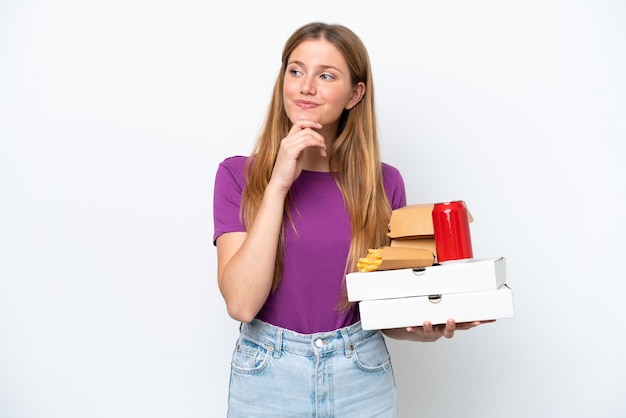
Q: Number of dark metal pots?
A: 0